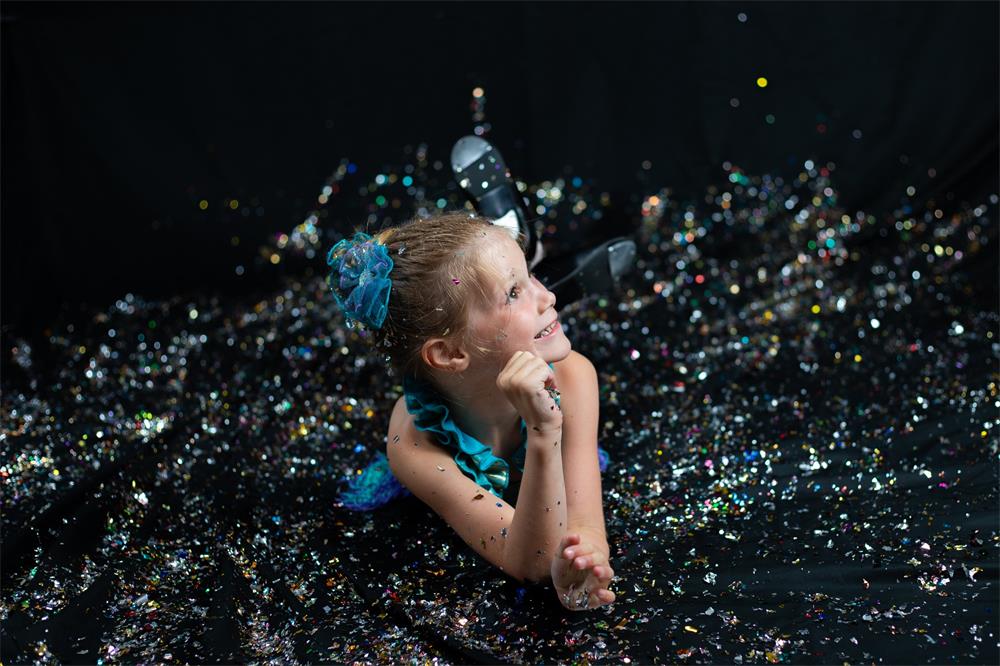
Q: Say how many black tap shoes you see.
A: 2